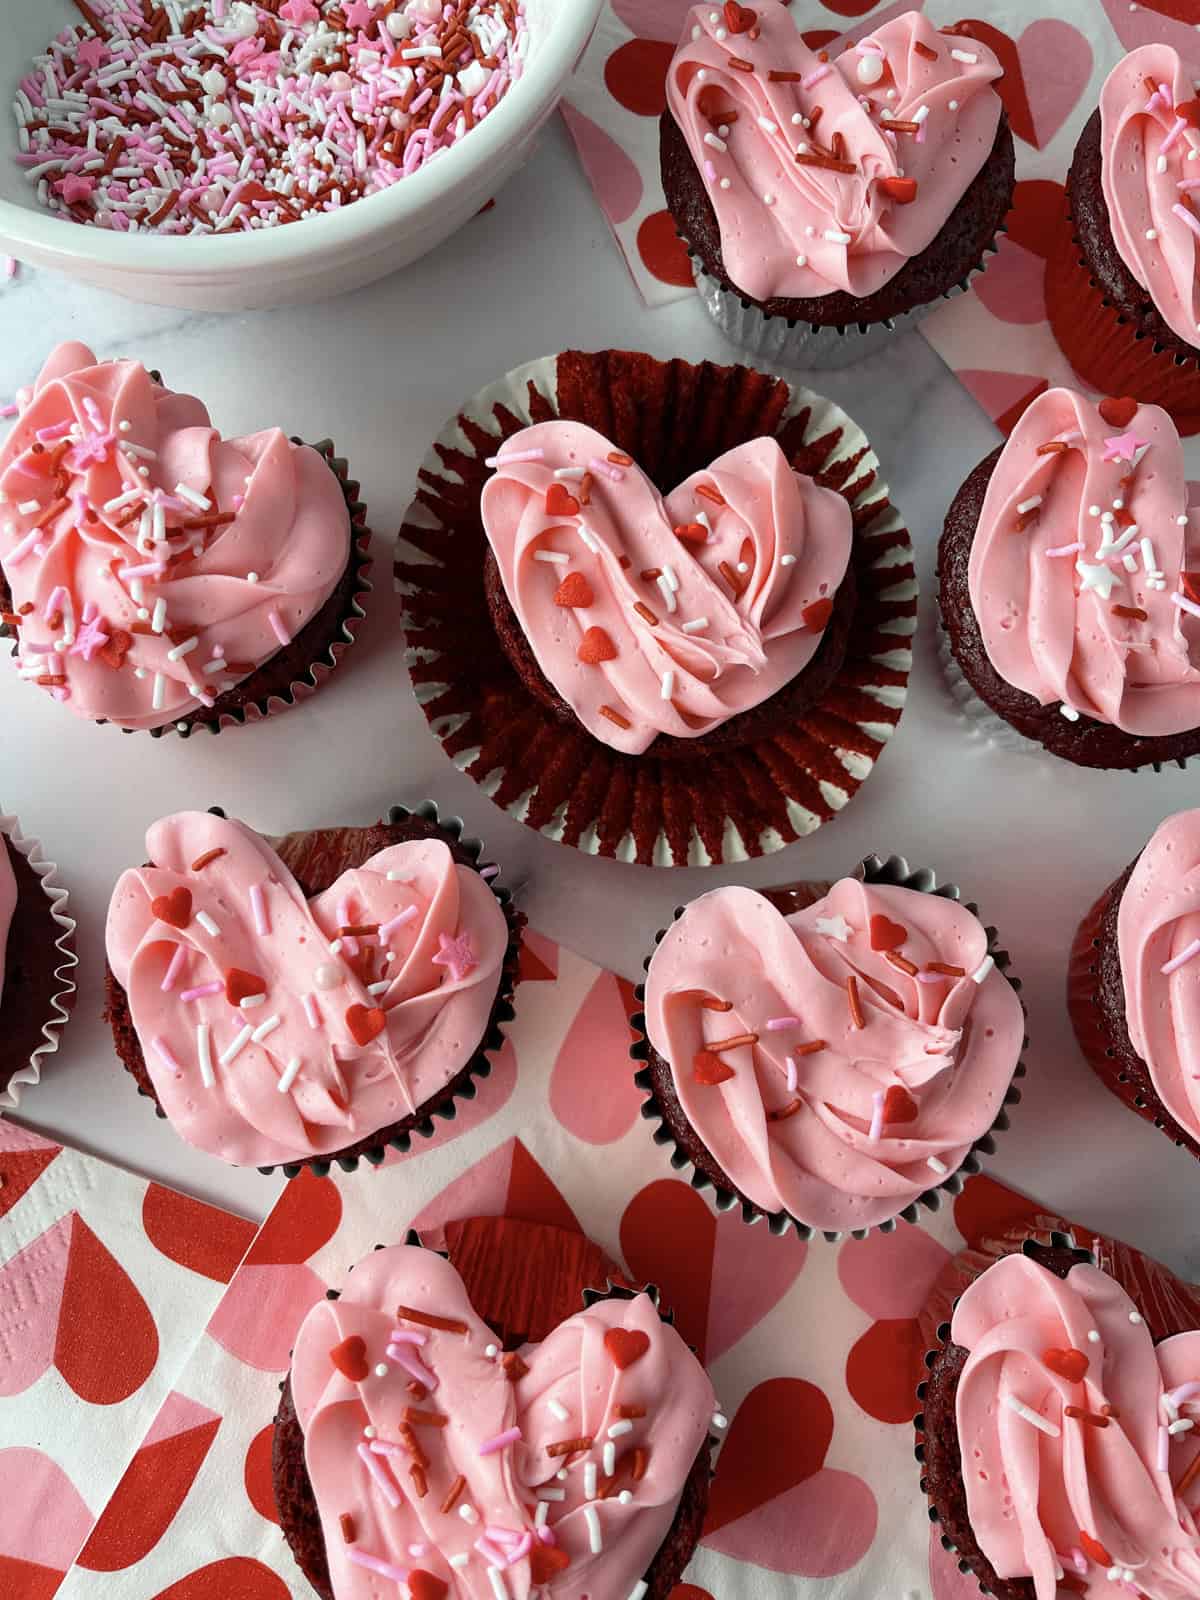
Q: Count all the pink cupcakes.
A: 11